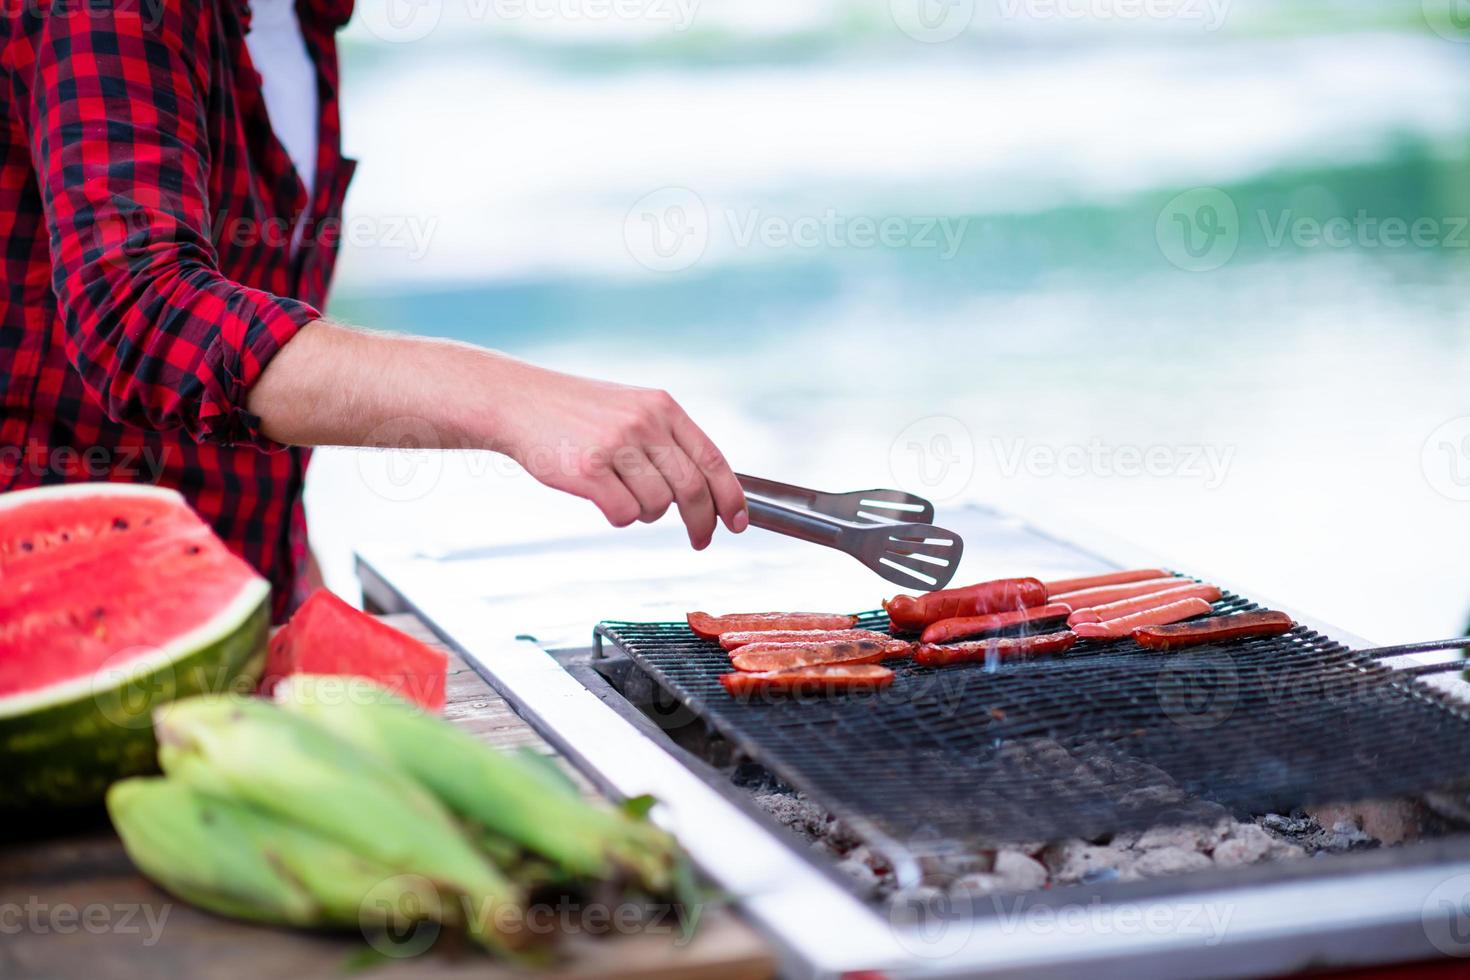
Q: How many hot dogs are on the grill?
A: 13